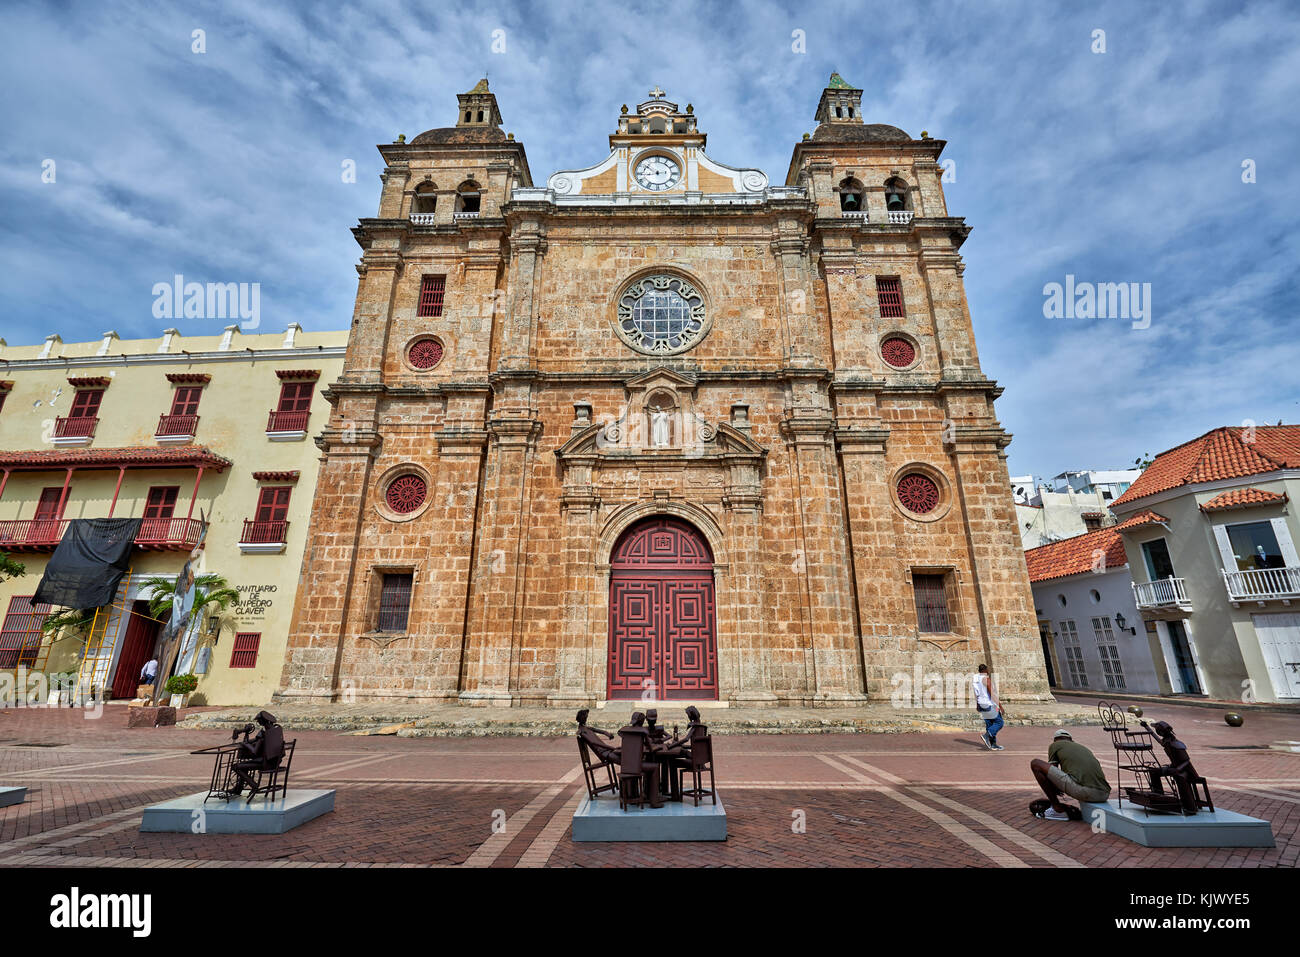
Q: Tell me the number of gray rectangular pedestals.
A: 4